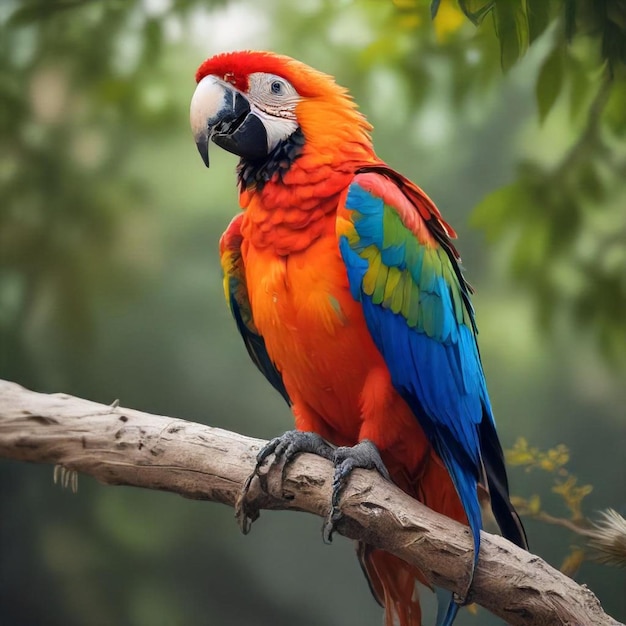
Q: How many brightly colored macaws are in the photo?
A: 1